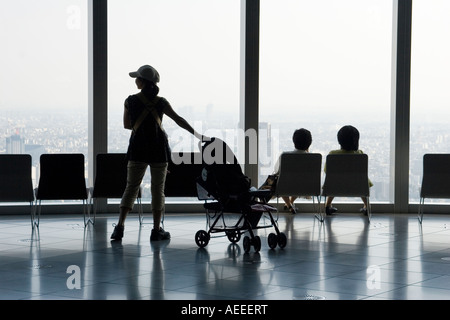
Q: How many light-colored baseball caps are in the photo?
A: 1